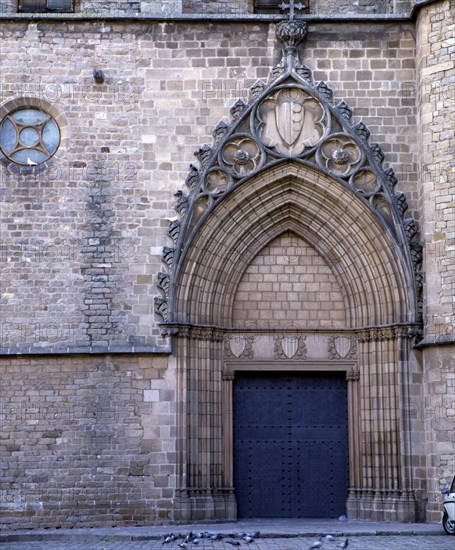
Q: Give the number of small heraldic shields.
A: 3